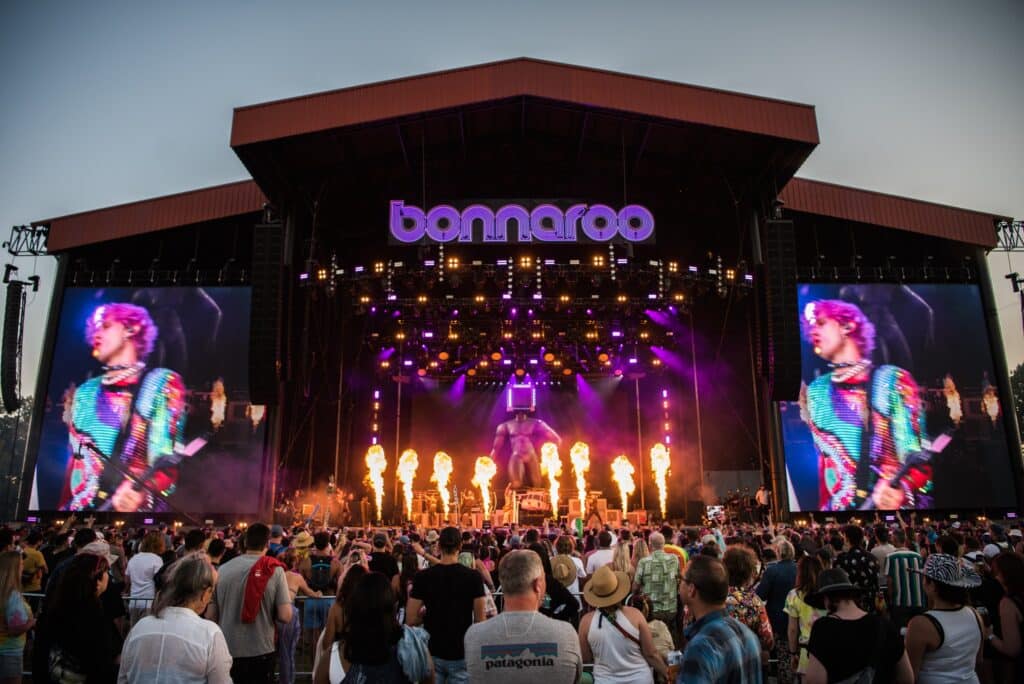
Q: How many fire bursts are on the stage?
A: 8